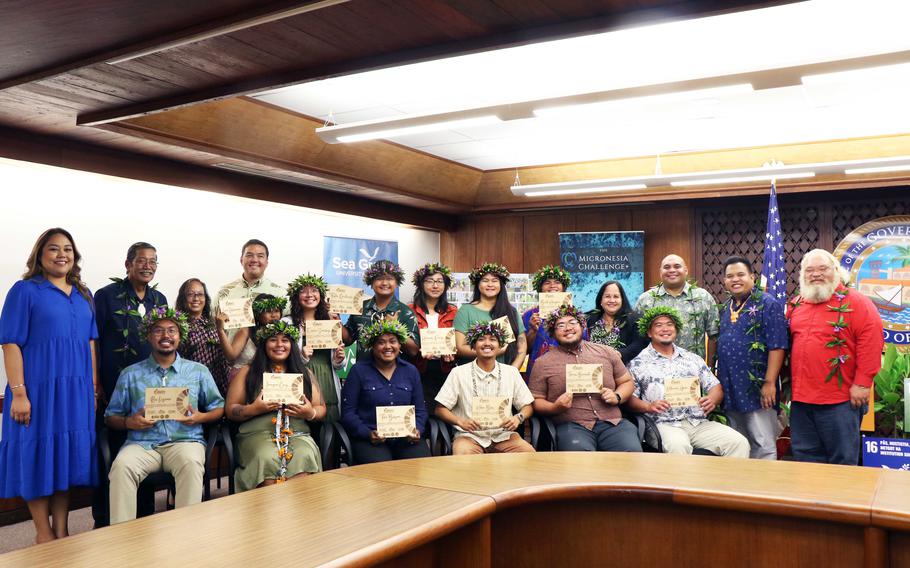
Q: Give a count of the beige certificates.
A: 12